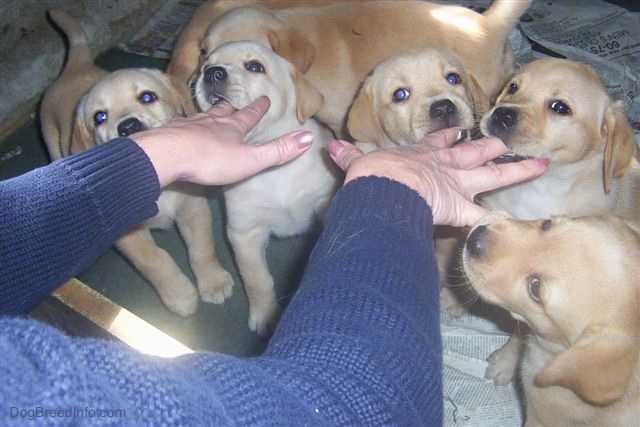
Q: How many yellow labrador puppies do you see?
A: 6